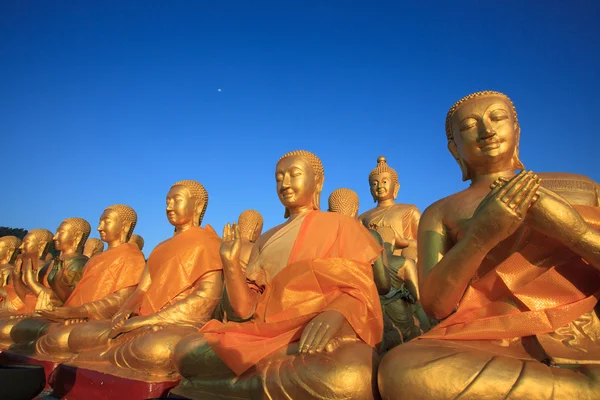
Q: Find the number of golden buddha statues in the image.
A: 12